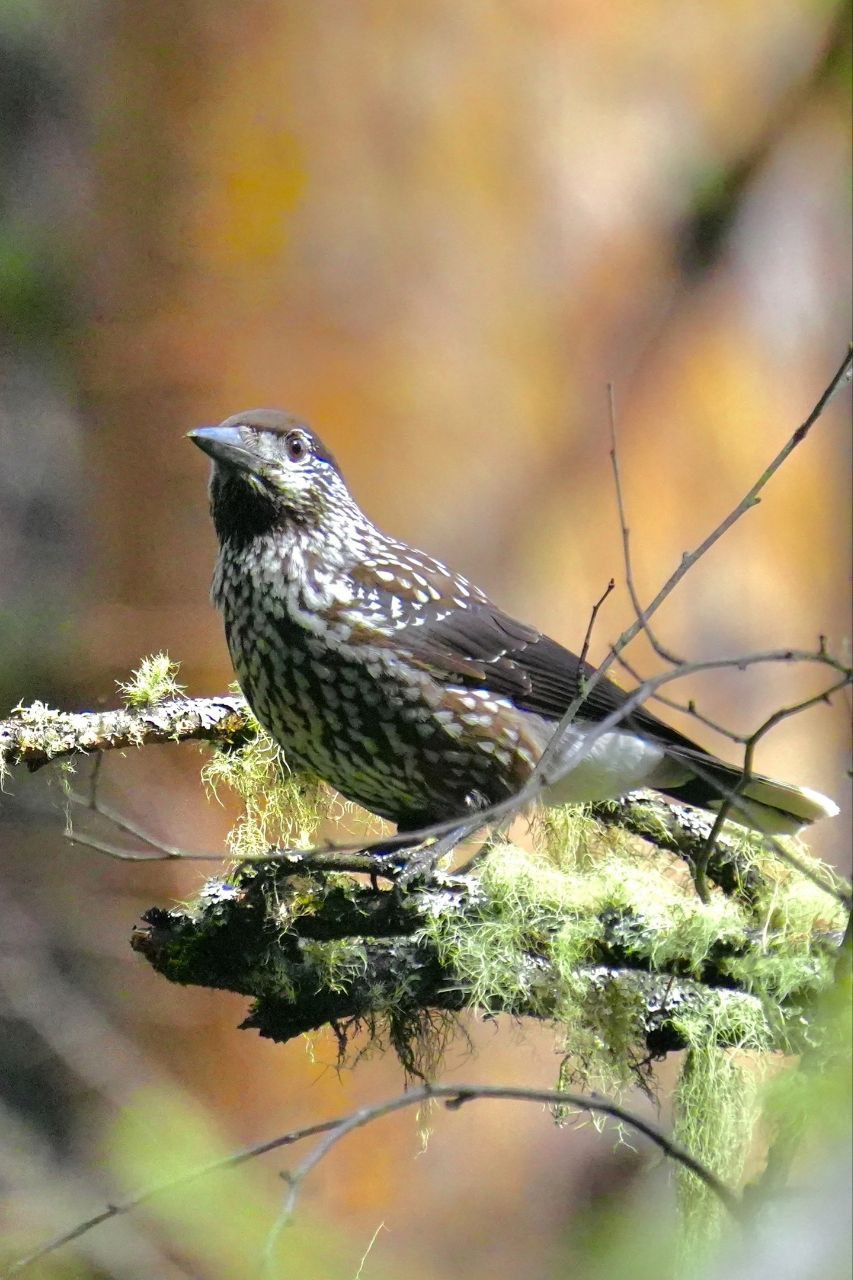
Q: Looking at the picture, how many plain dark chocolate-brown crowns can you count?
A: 1